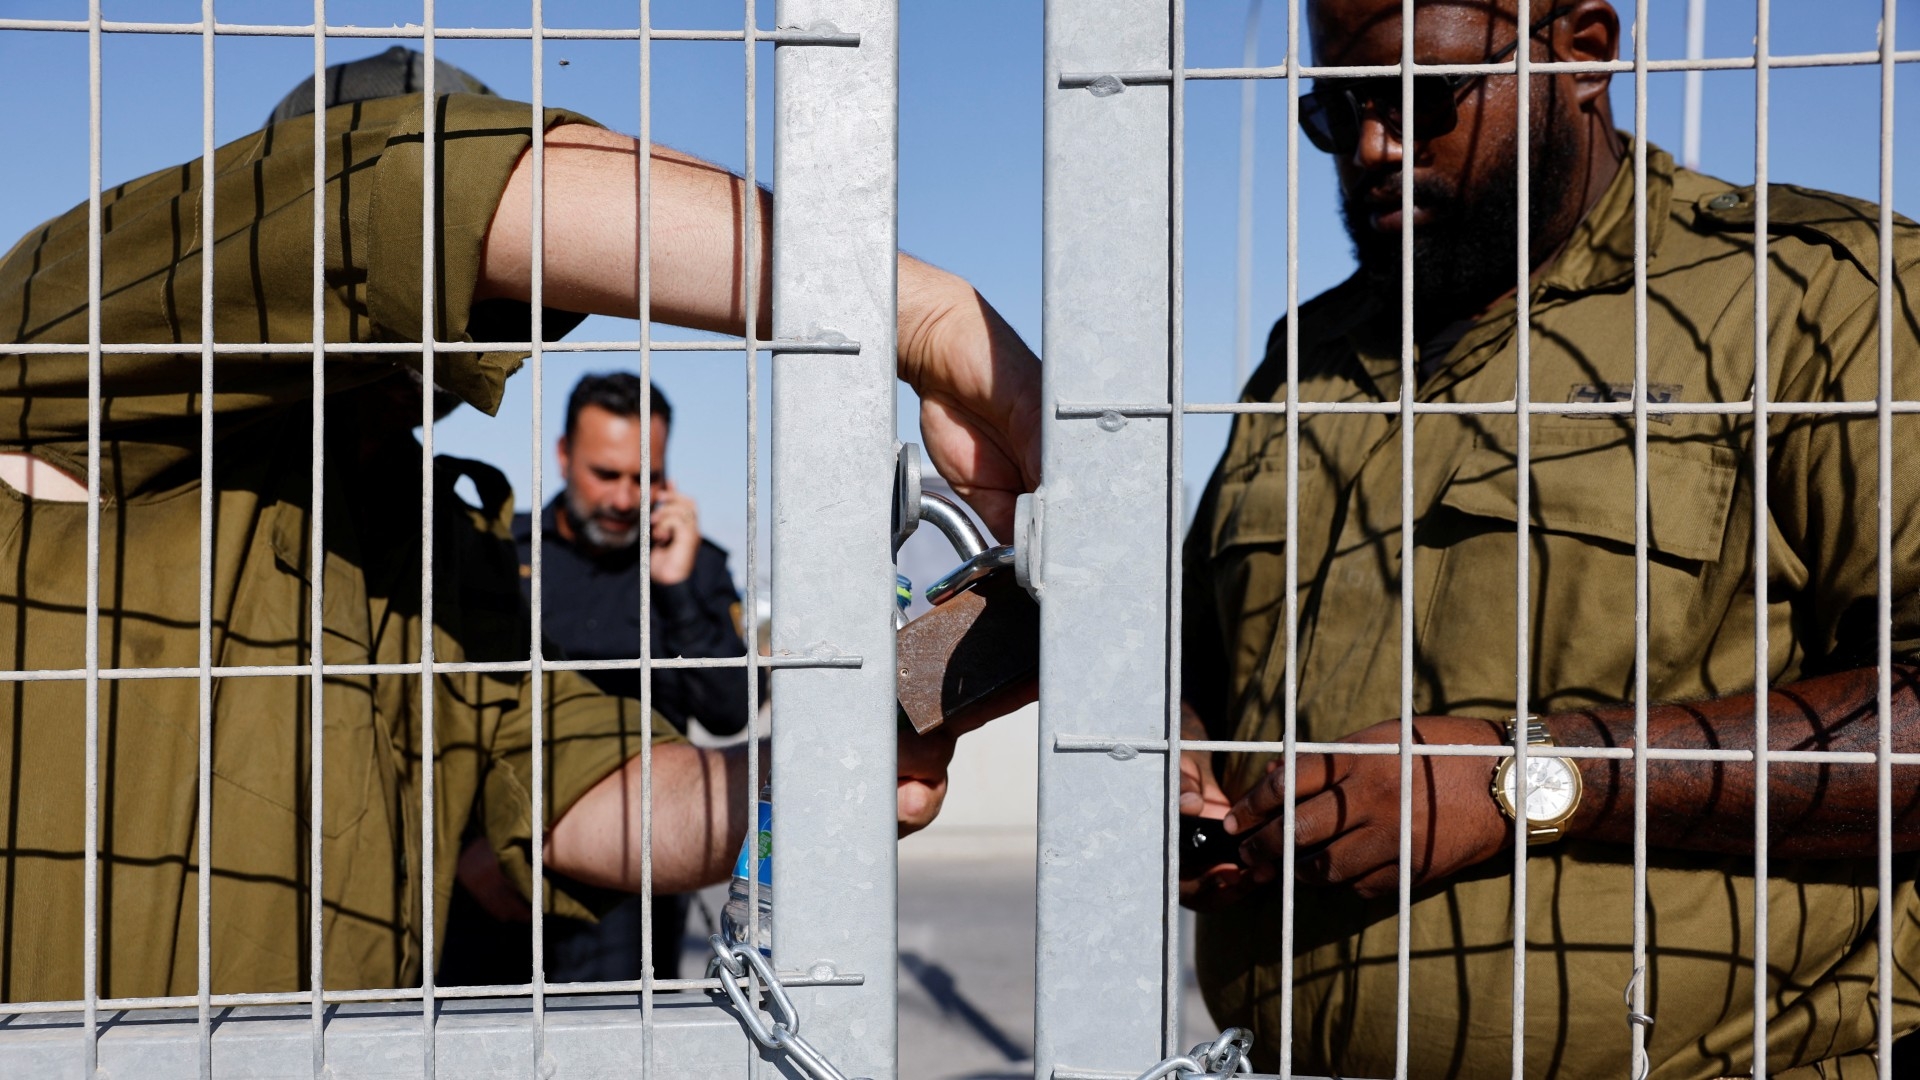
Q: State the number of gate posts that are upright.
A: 2